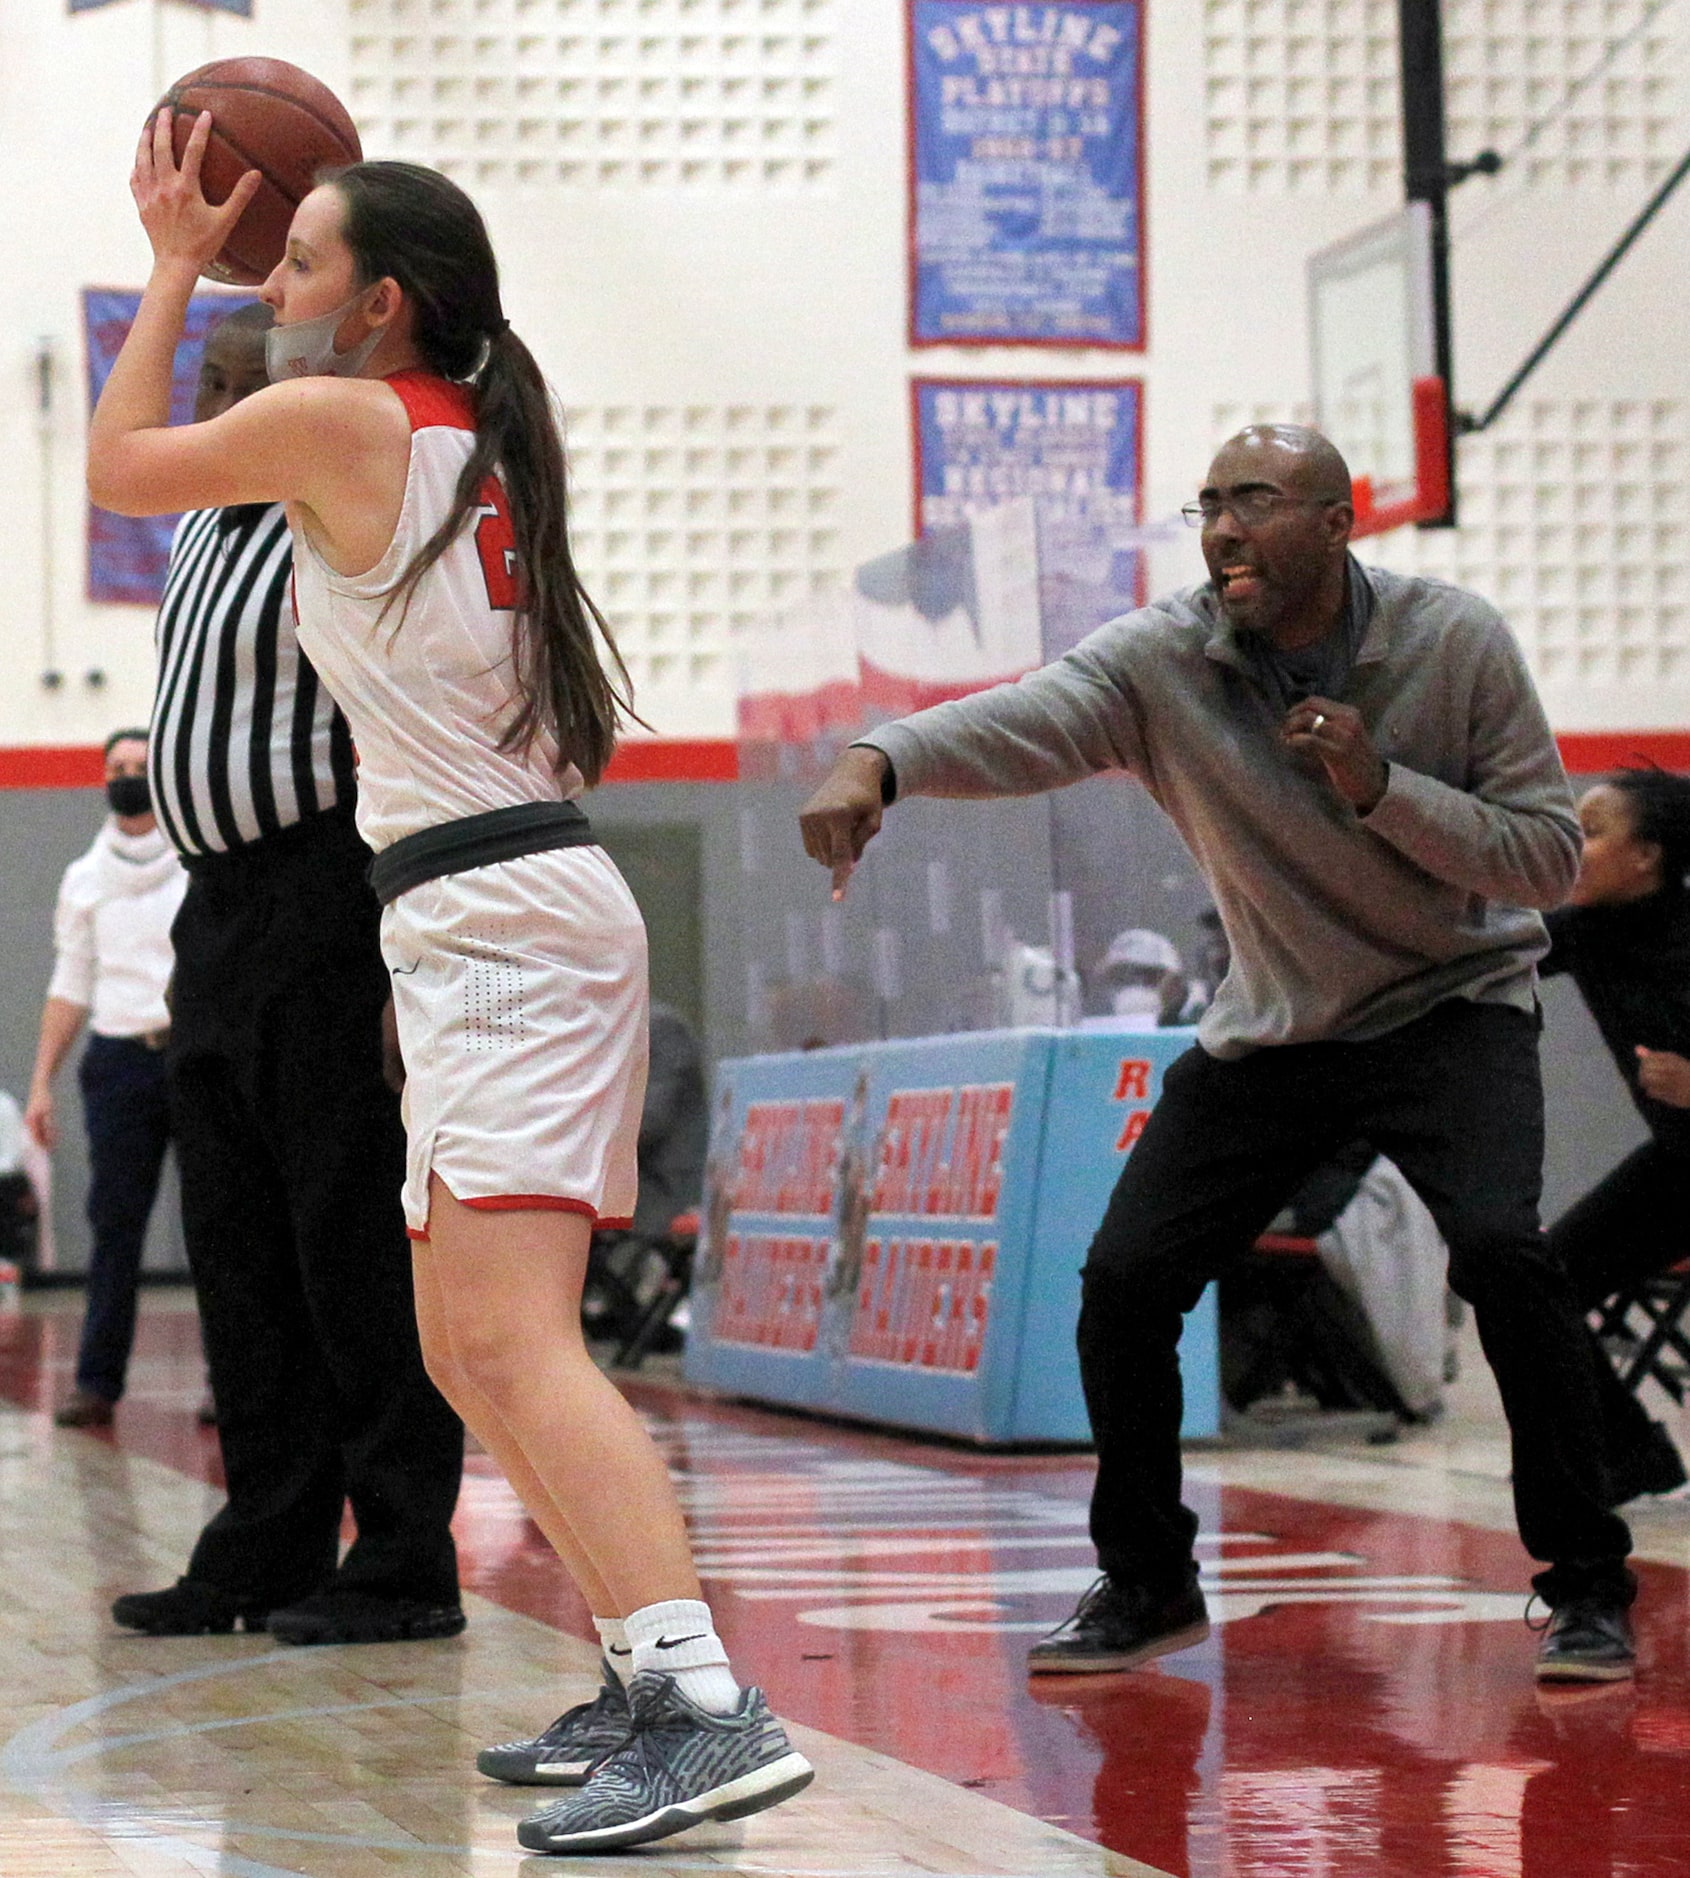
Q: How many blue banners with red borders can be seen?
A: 3